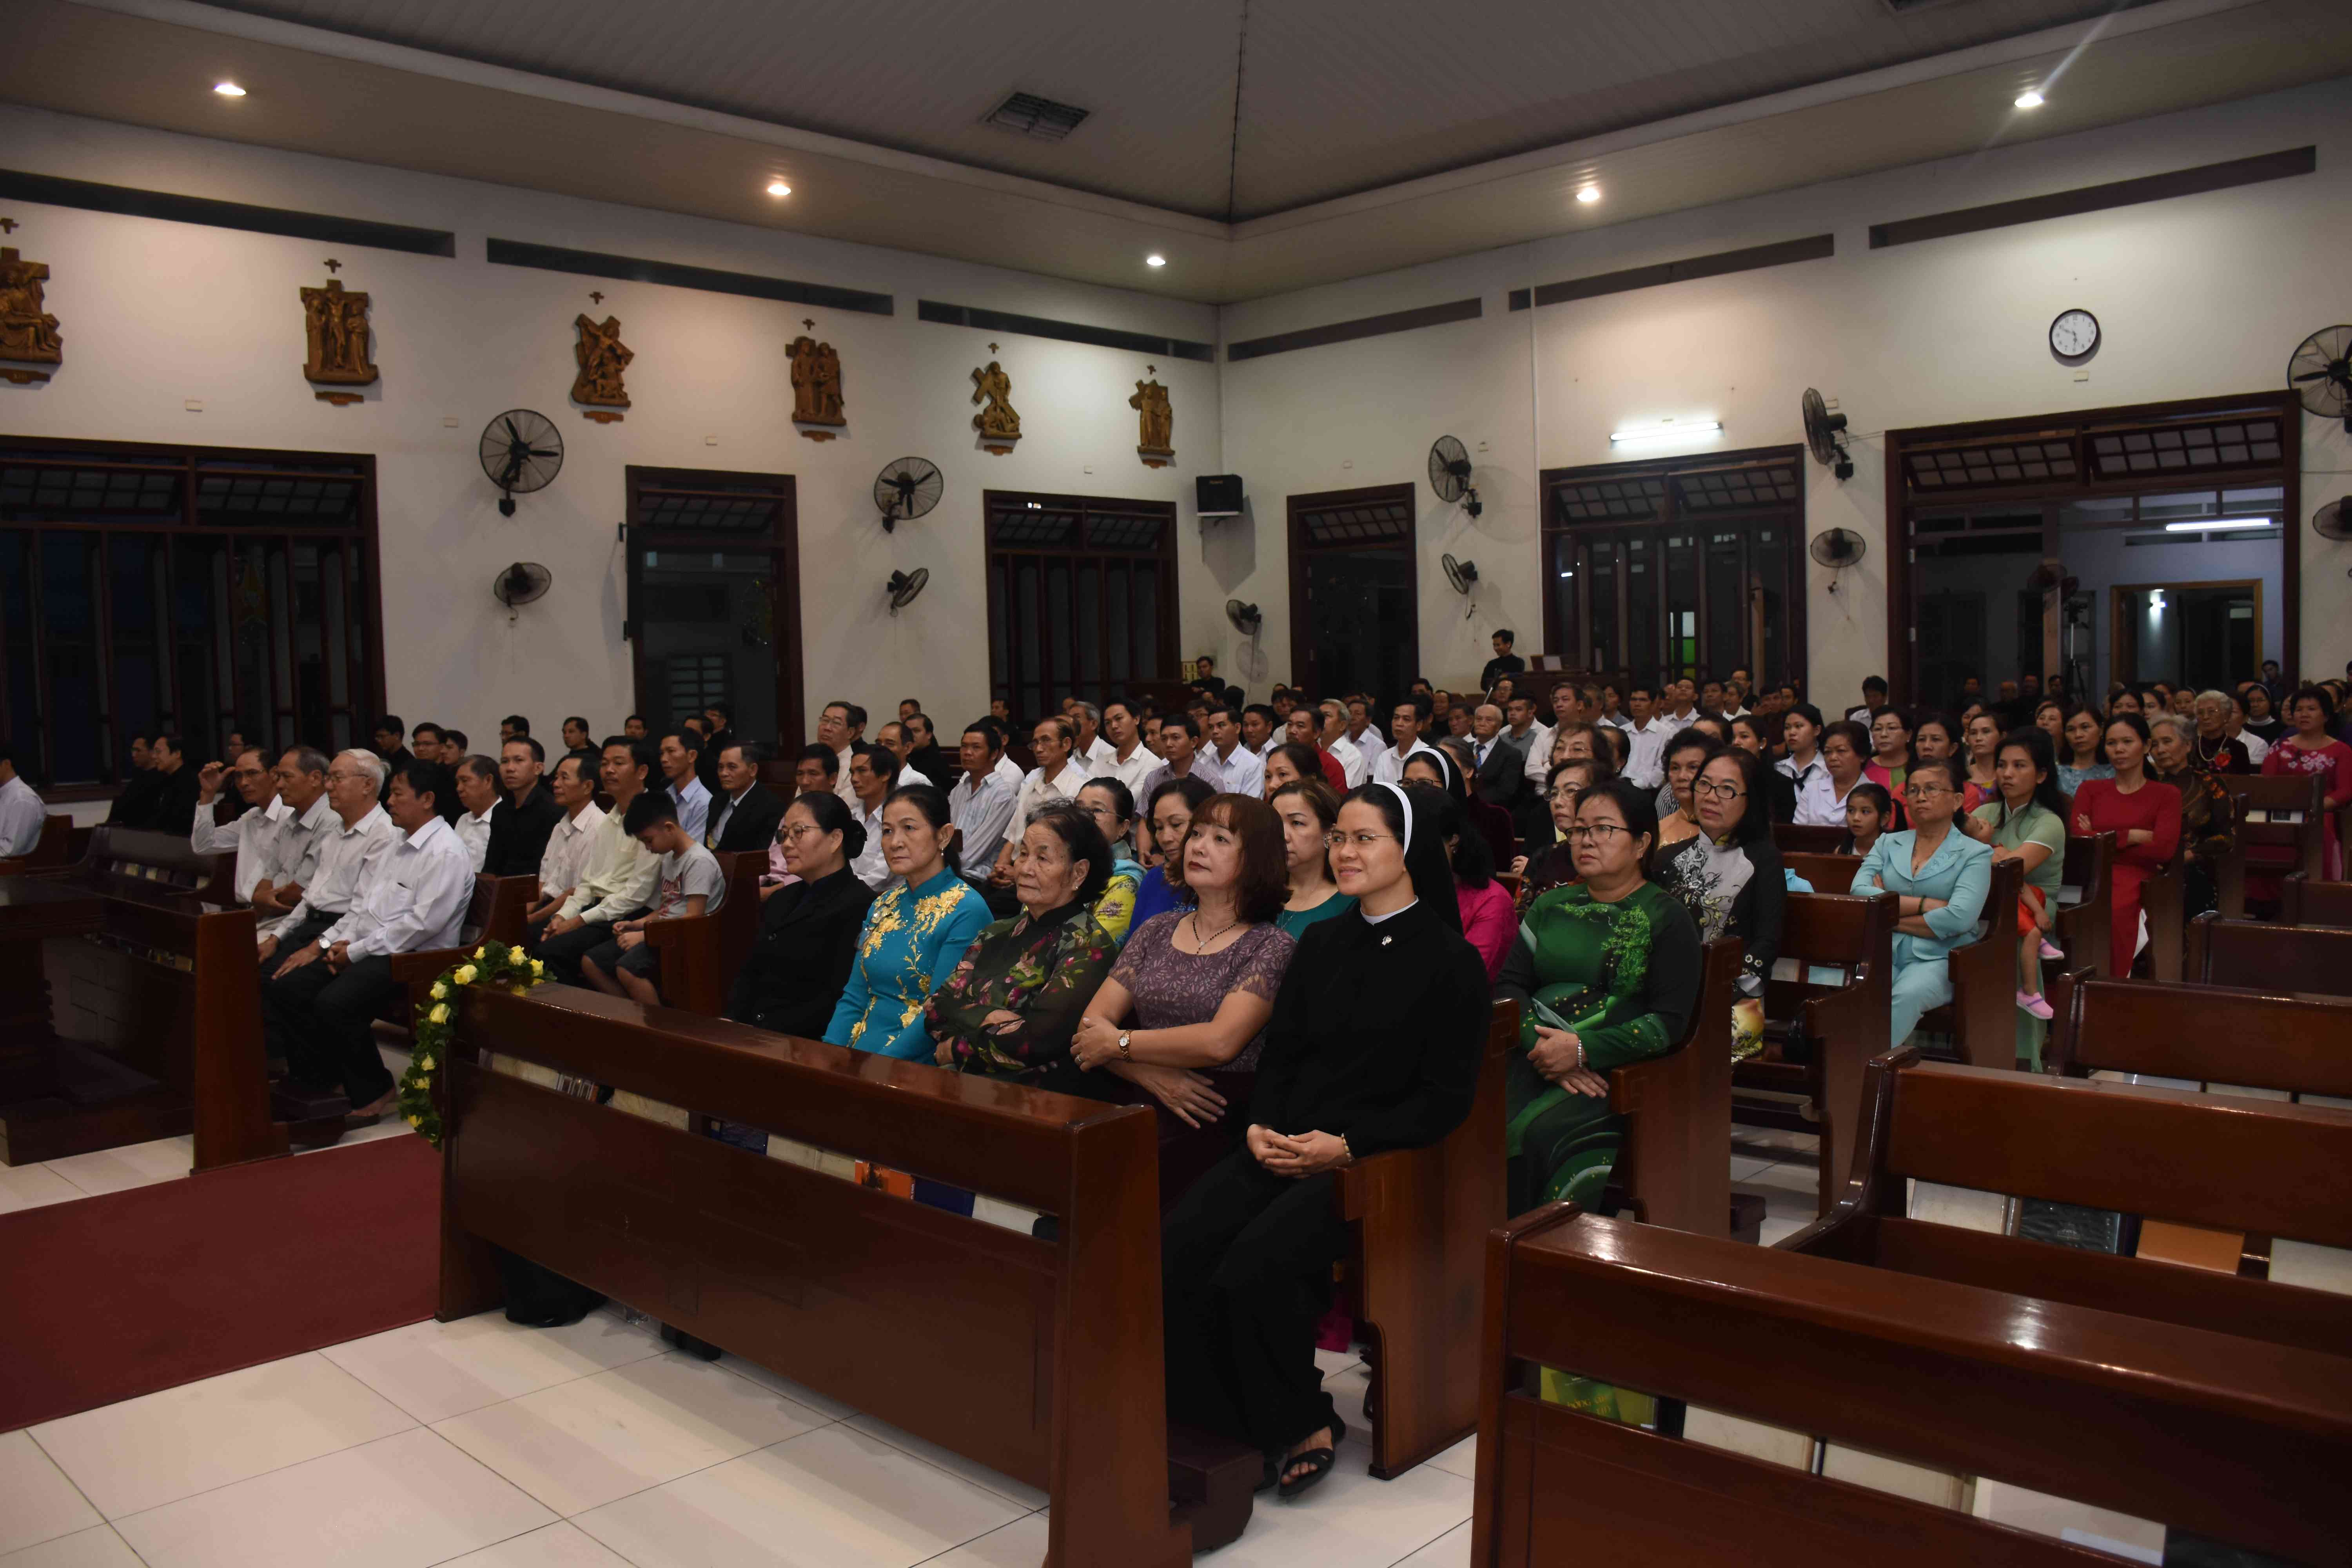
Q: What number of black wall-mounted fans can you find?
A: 11